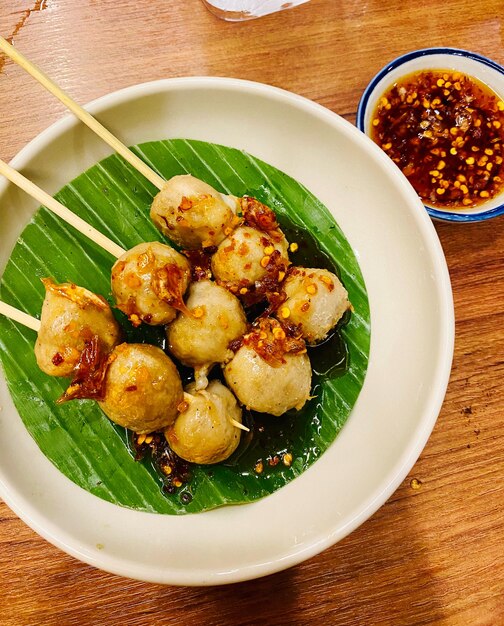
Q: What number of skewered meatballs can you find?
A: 9